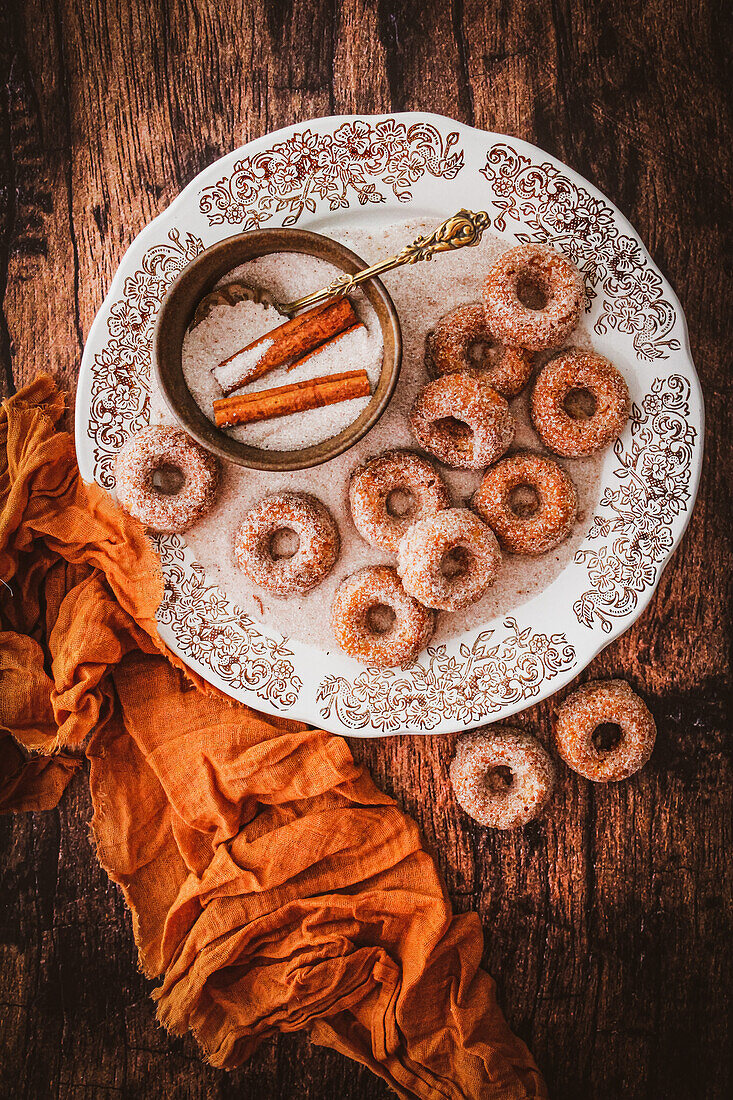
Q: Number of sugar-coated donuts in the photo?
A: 12